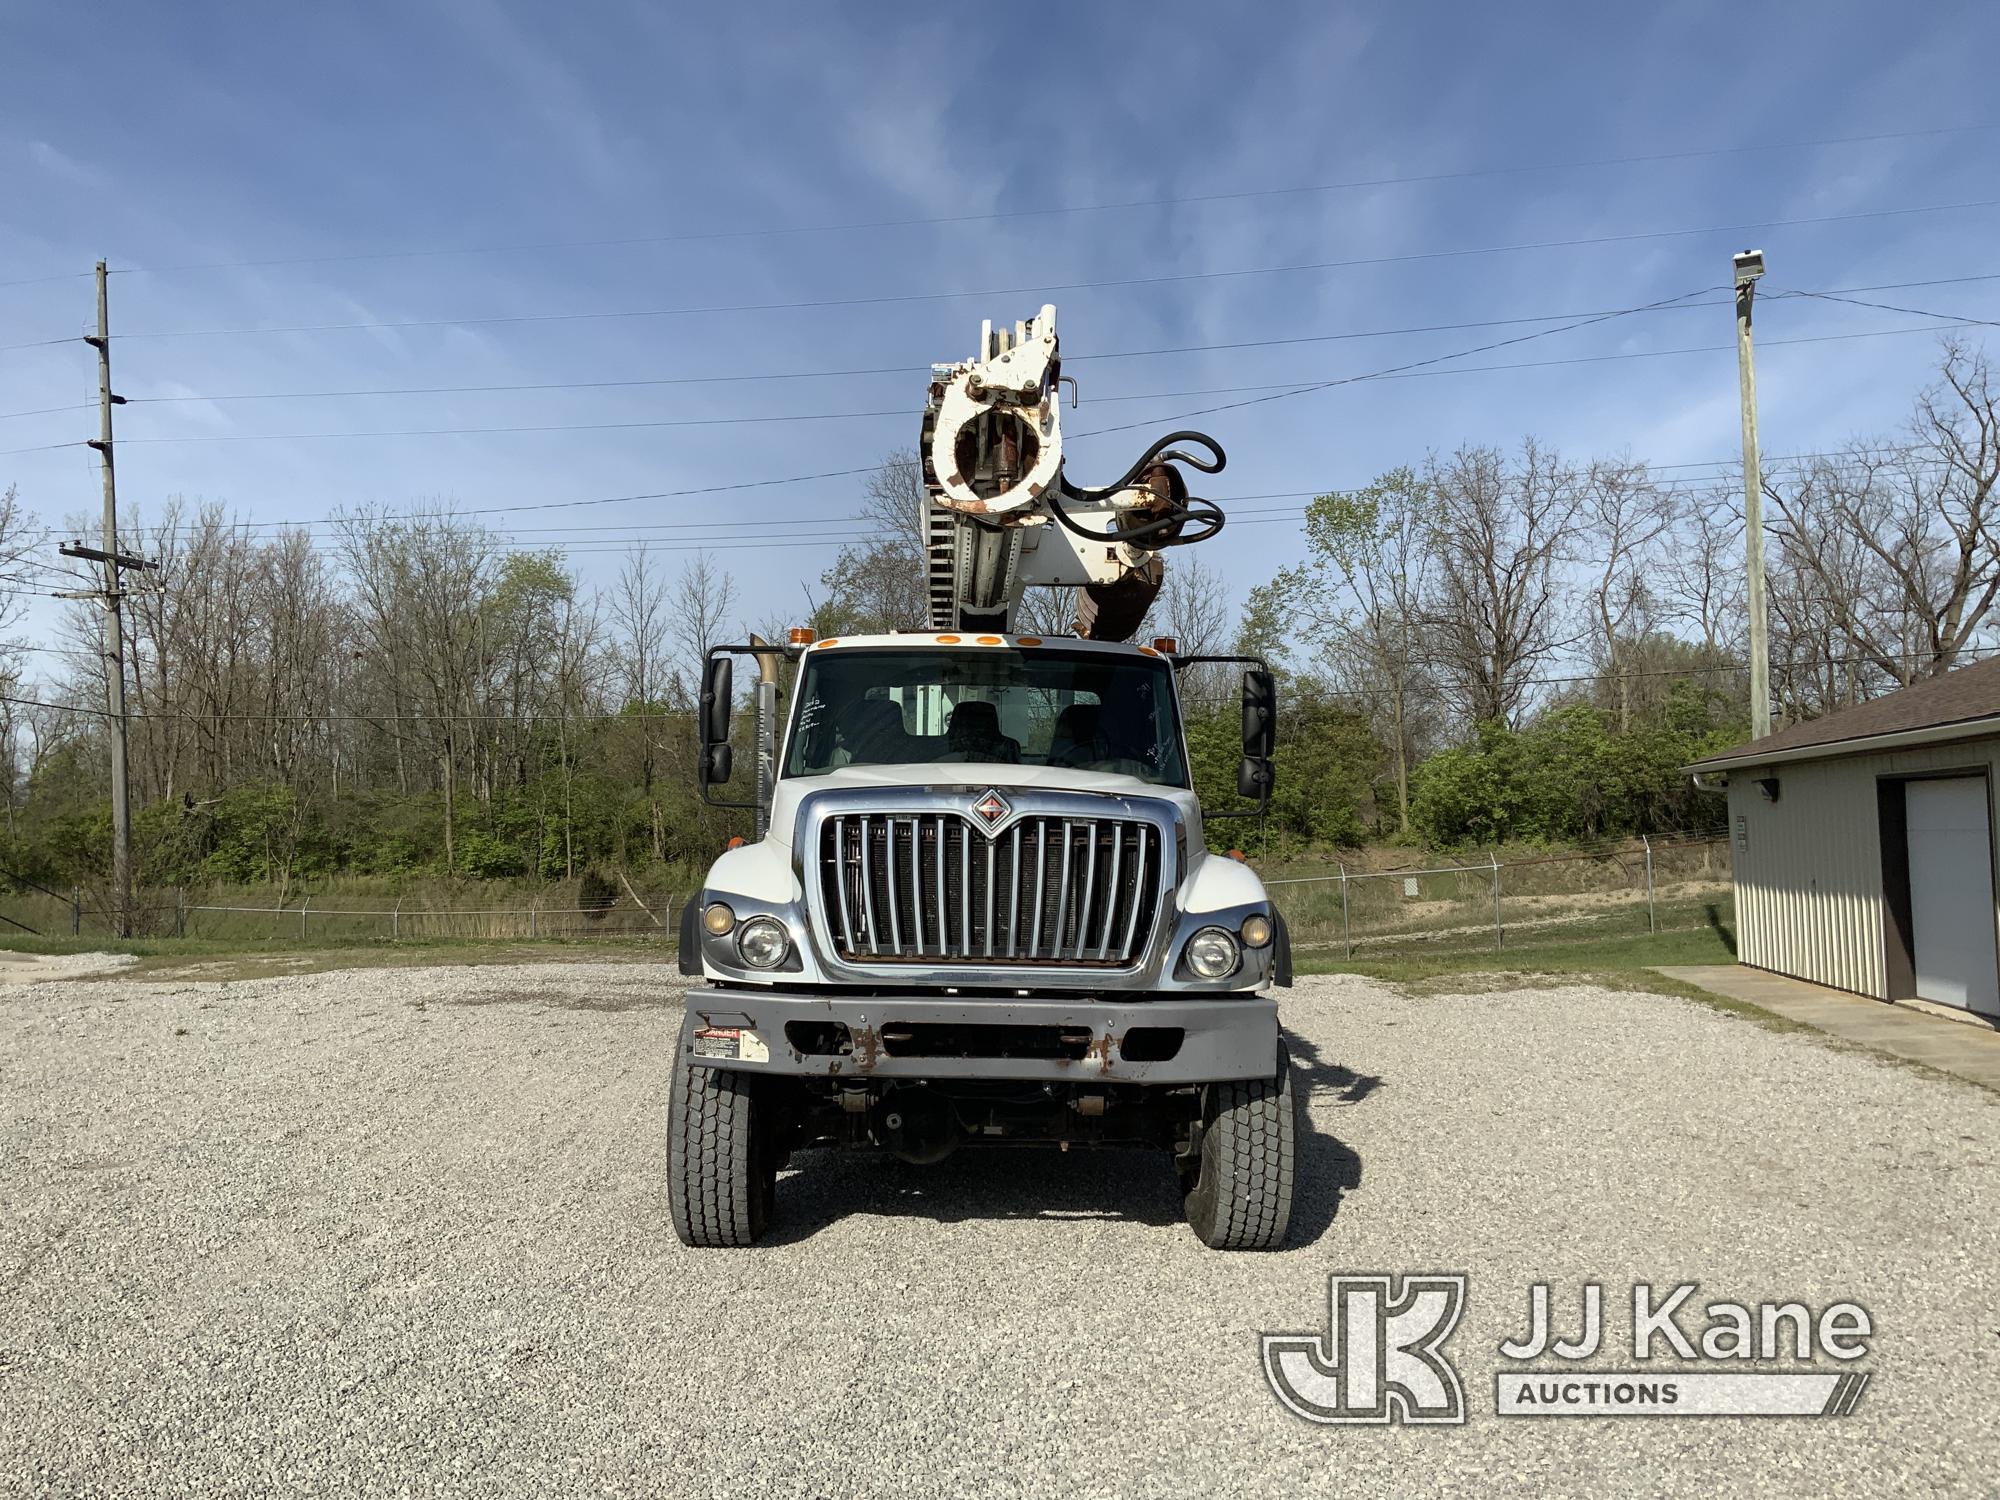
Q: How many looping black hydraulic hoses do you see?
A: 2